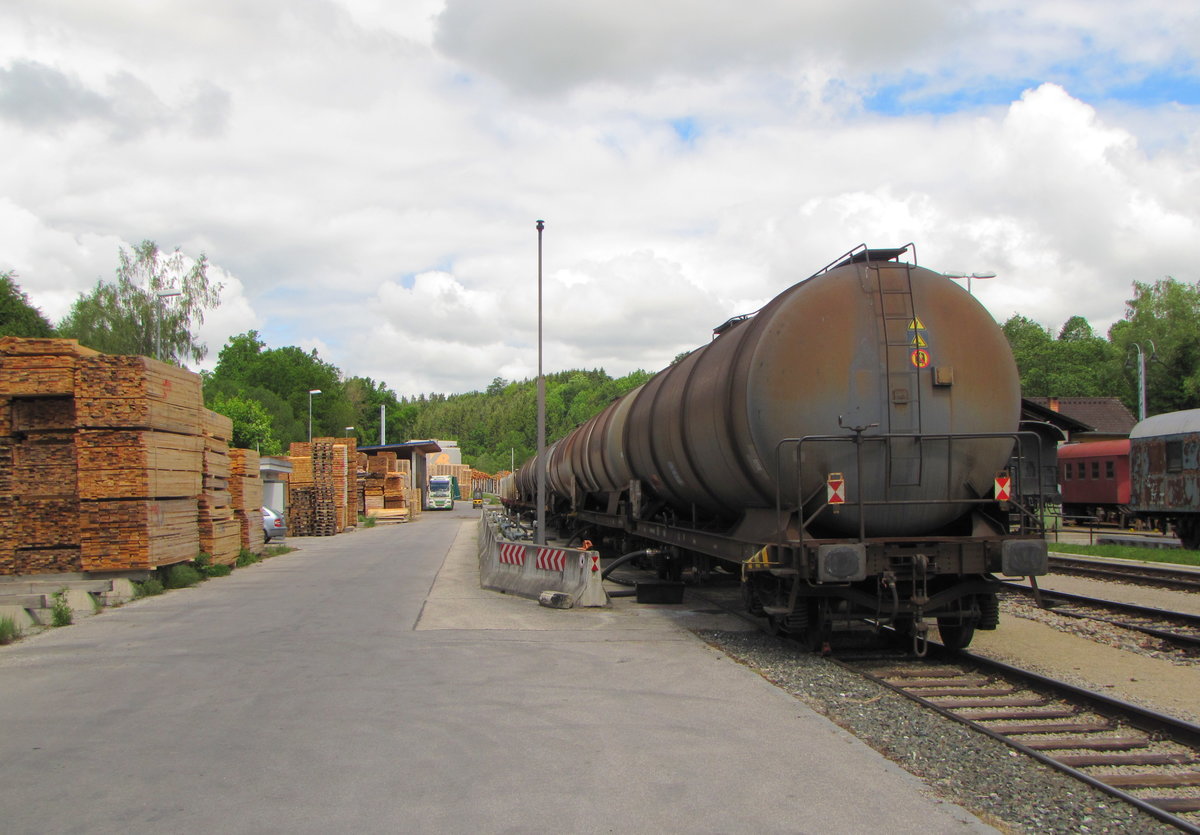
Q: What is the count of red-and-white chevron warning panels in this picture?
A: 2